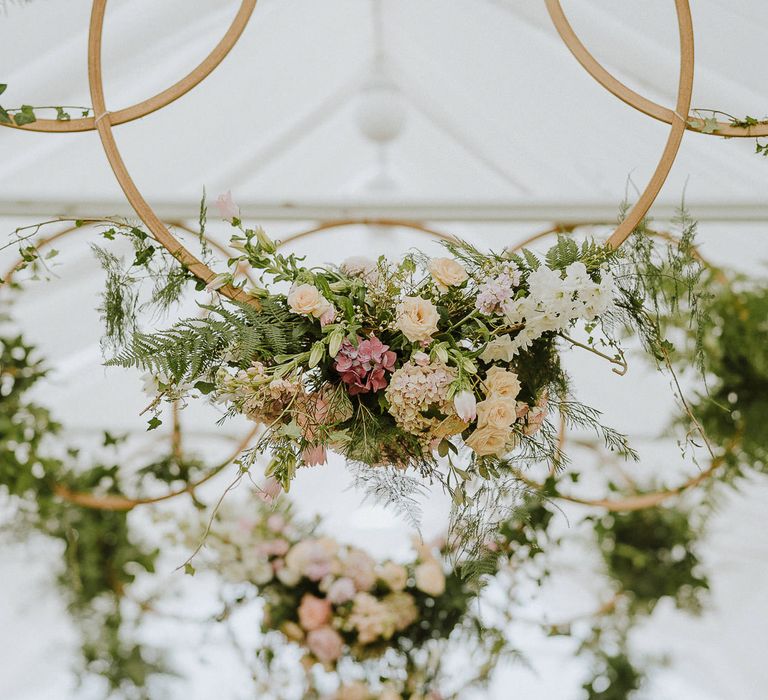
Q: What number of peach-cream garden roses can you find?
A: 6